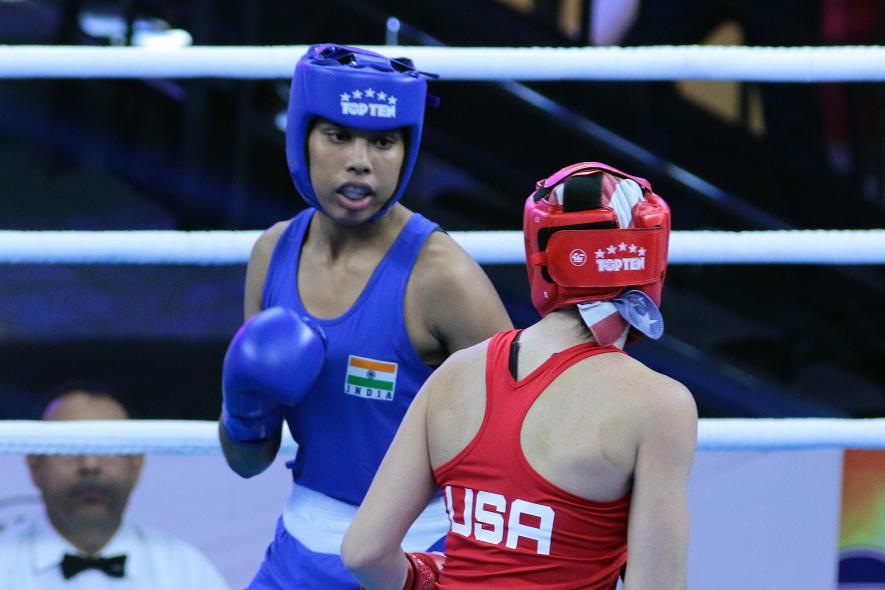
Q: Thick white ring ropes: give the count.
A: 3